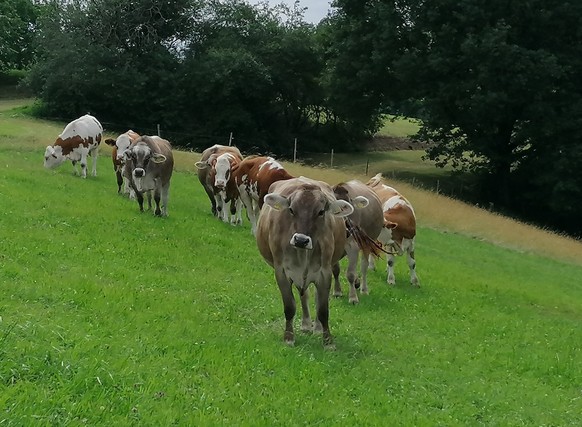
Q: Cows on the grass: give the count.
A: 9